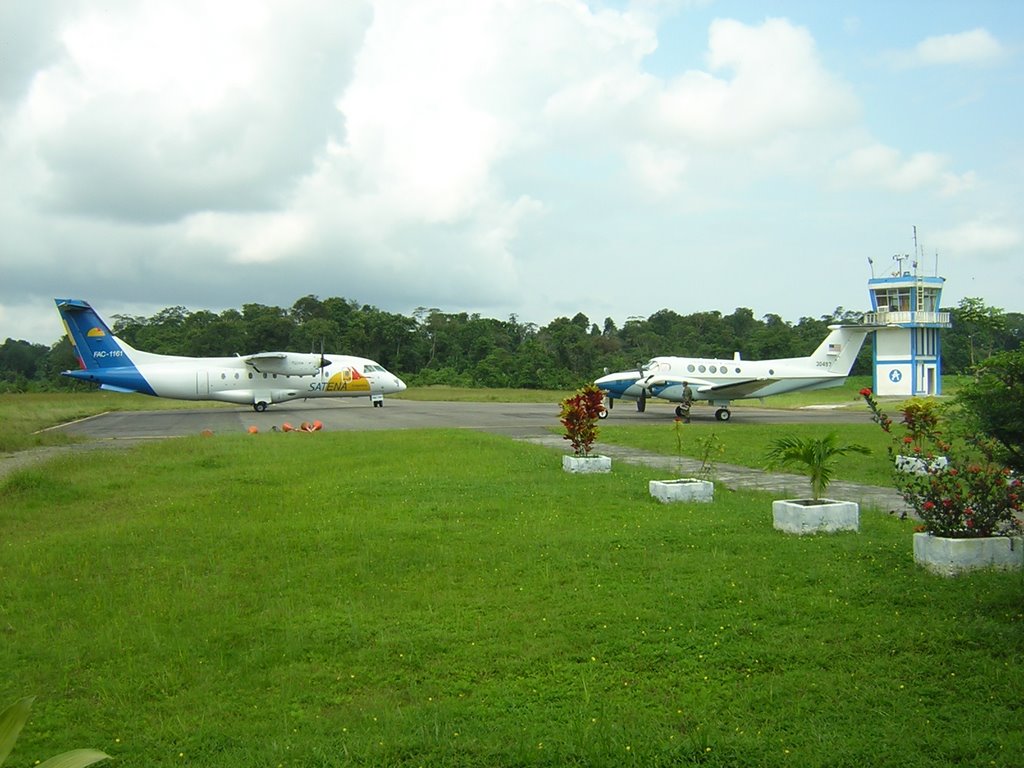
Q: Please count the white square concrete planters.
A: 5